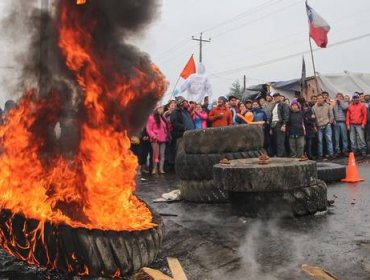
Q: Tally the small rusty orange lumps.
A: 3